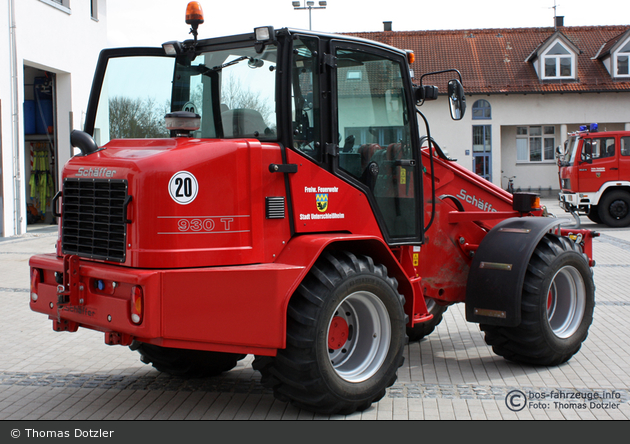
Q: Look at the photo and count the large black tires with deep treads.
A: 4